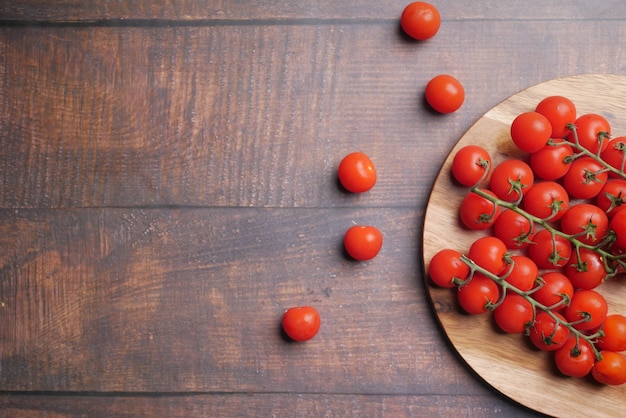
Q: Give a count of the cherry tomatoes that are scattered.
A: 5